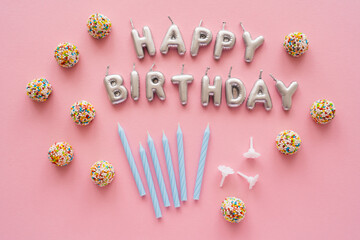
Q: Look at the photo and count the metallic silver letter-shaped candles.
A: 13